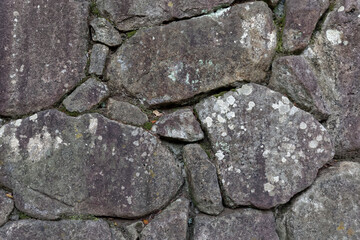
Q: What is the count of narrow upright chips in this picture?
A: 2